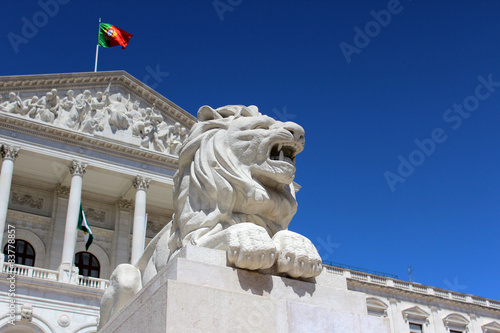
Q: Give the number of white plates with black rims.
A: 0